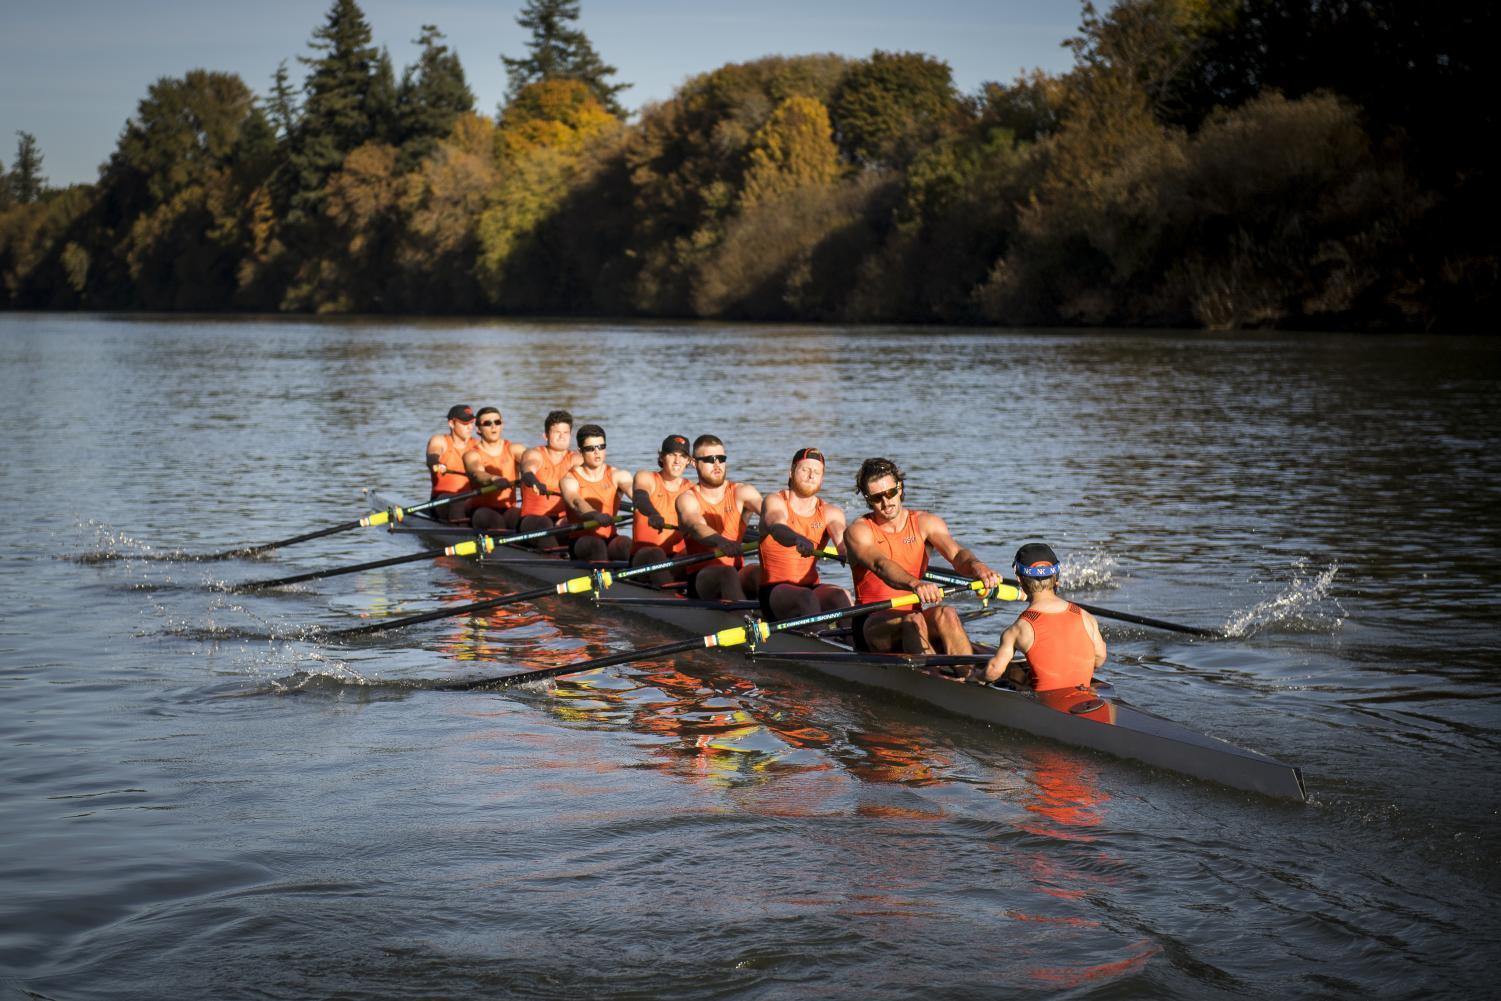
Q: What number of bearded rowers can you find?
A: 2